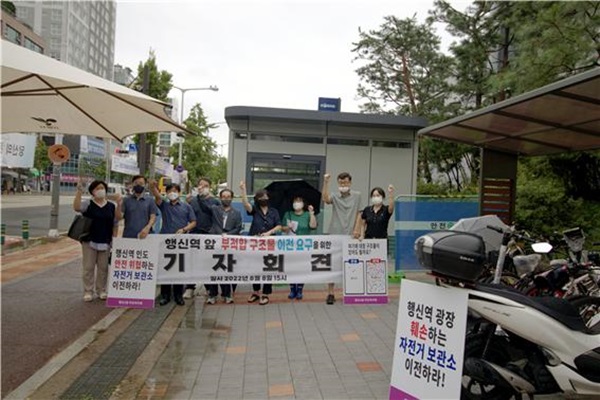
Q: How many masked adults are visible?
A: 9